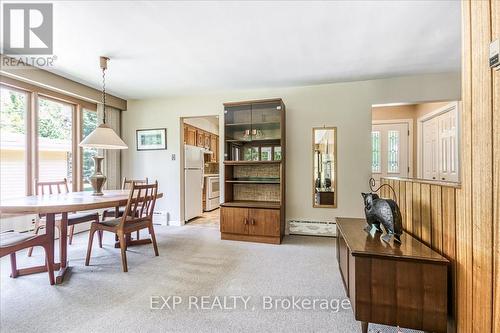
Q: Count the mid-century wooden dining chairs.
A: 4